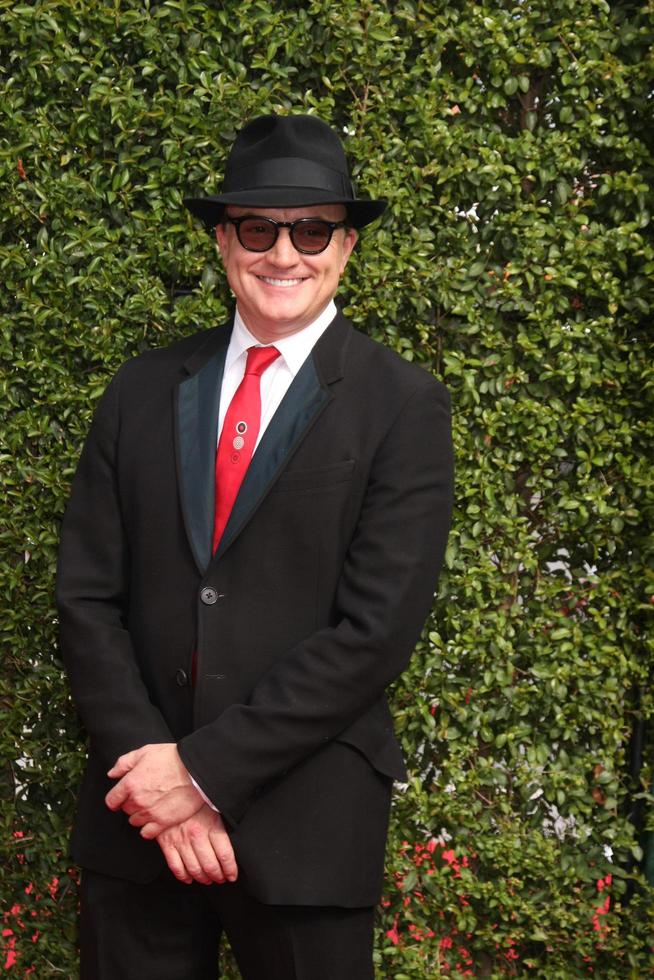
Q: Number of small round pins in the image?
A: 3